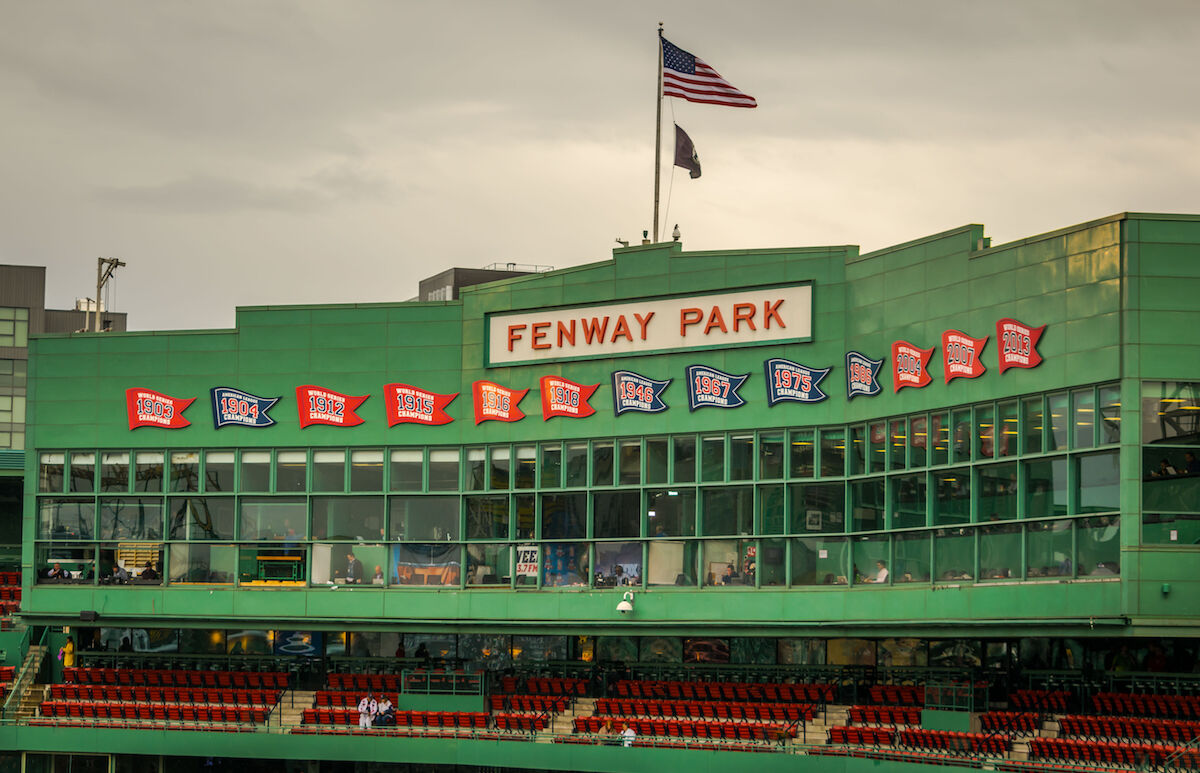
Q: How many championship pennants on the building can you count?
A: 13